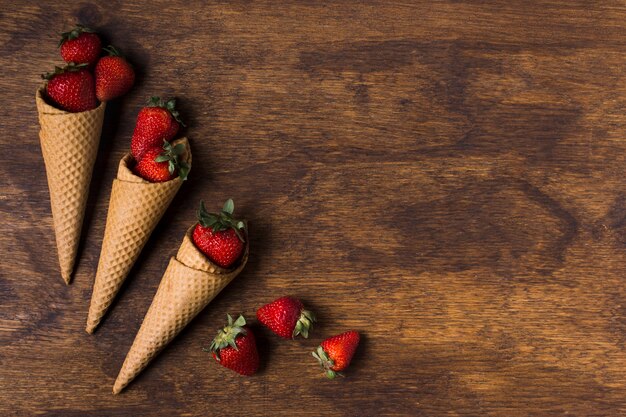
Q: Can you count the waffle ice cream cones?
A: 3